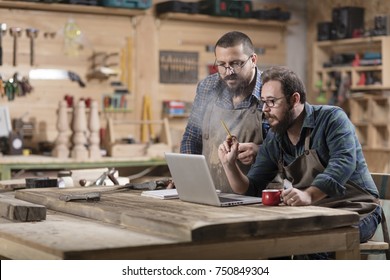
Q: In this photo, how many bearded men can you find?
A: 2